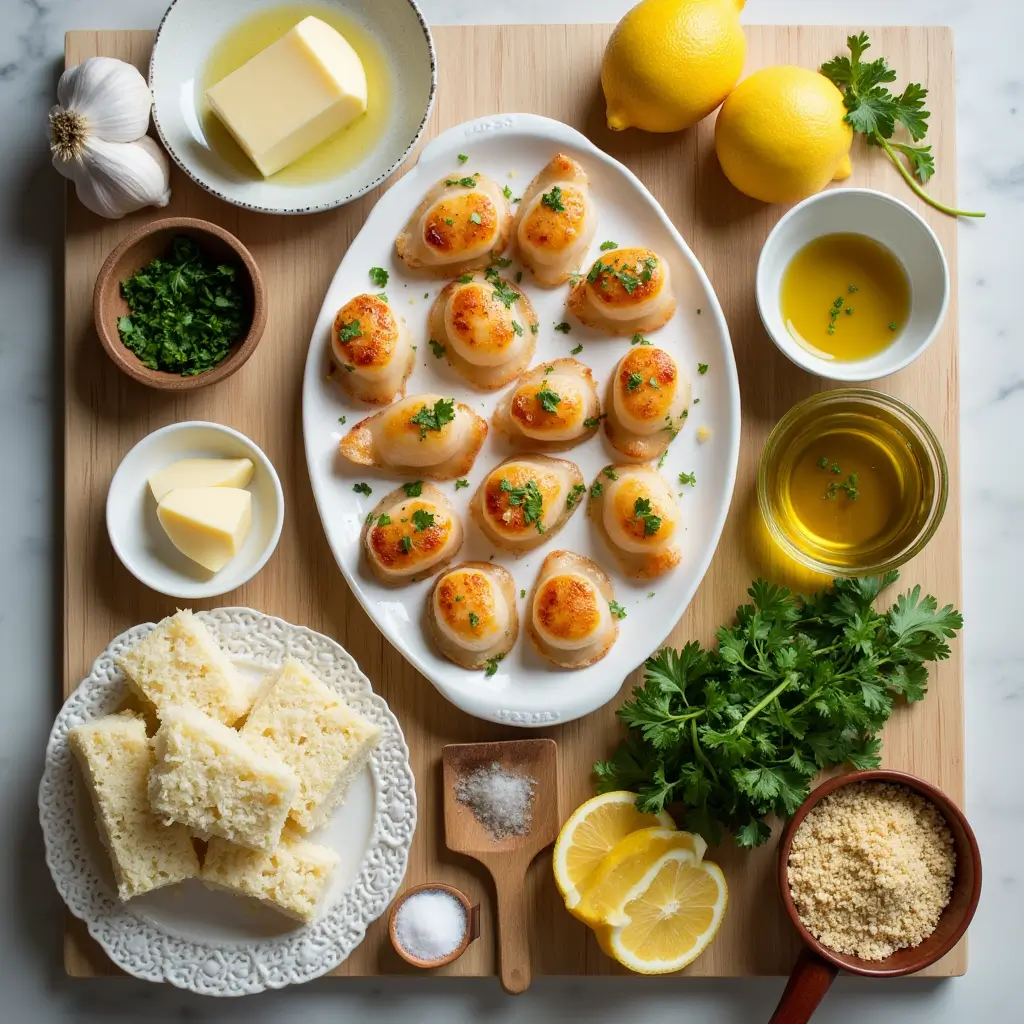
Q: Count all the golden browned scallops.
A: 13